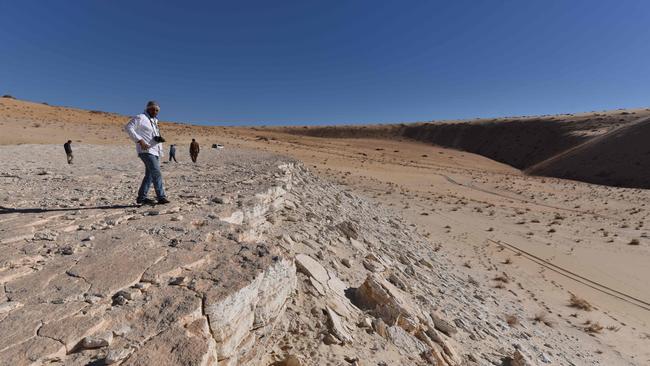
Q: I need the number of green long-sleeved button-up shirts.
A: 0